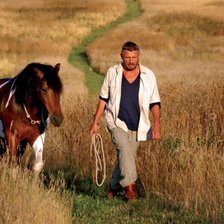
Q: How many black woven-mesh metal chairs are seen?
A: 0